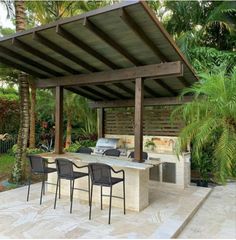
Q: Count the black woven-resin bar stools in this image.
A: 6